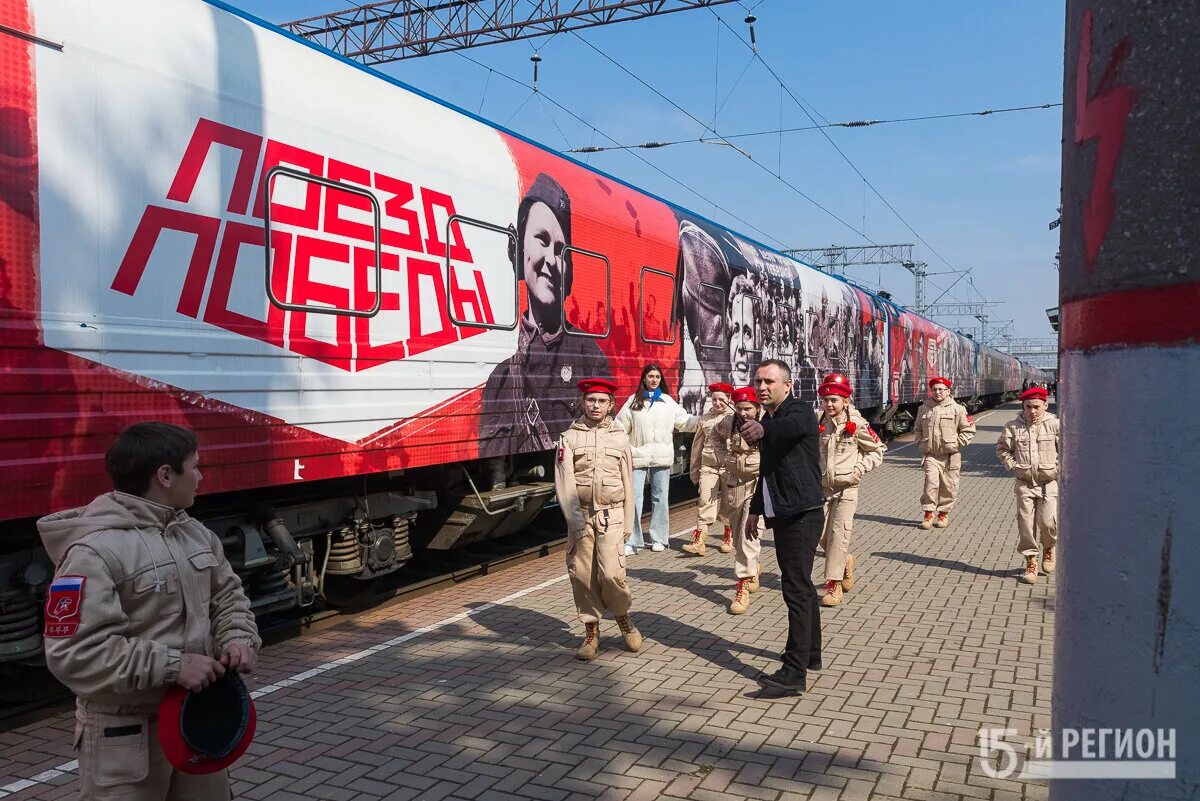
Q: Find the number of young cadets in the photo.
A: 7